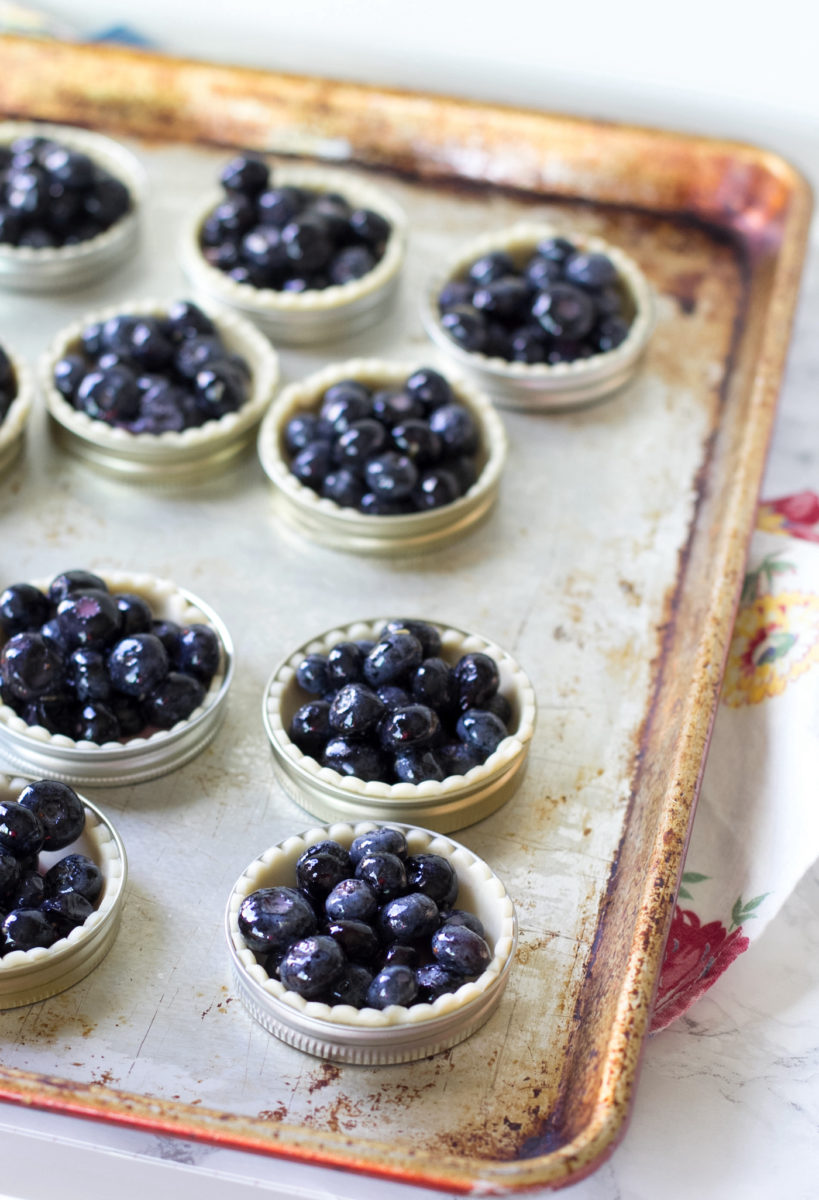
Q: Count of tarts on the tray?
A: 10